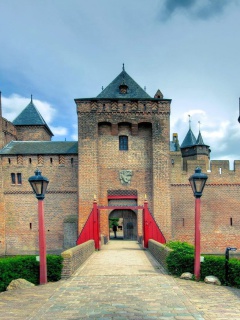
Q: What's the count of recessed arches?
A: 3